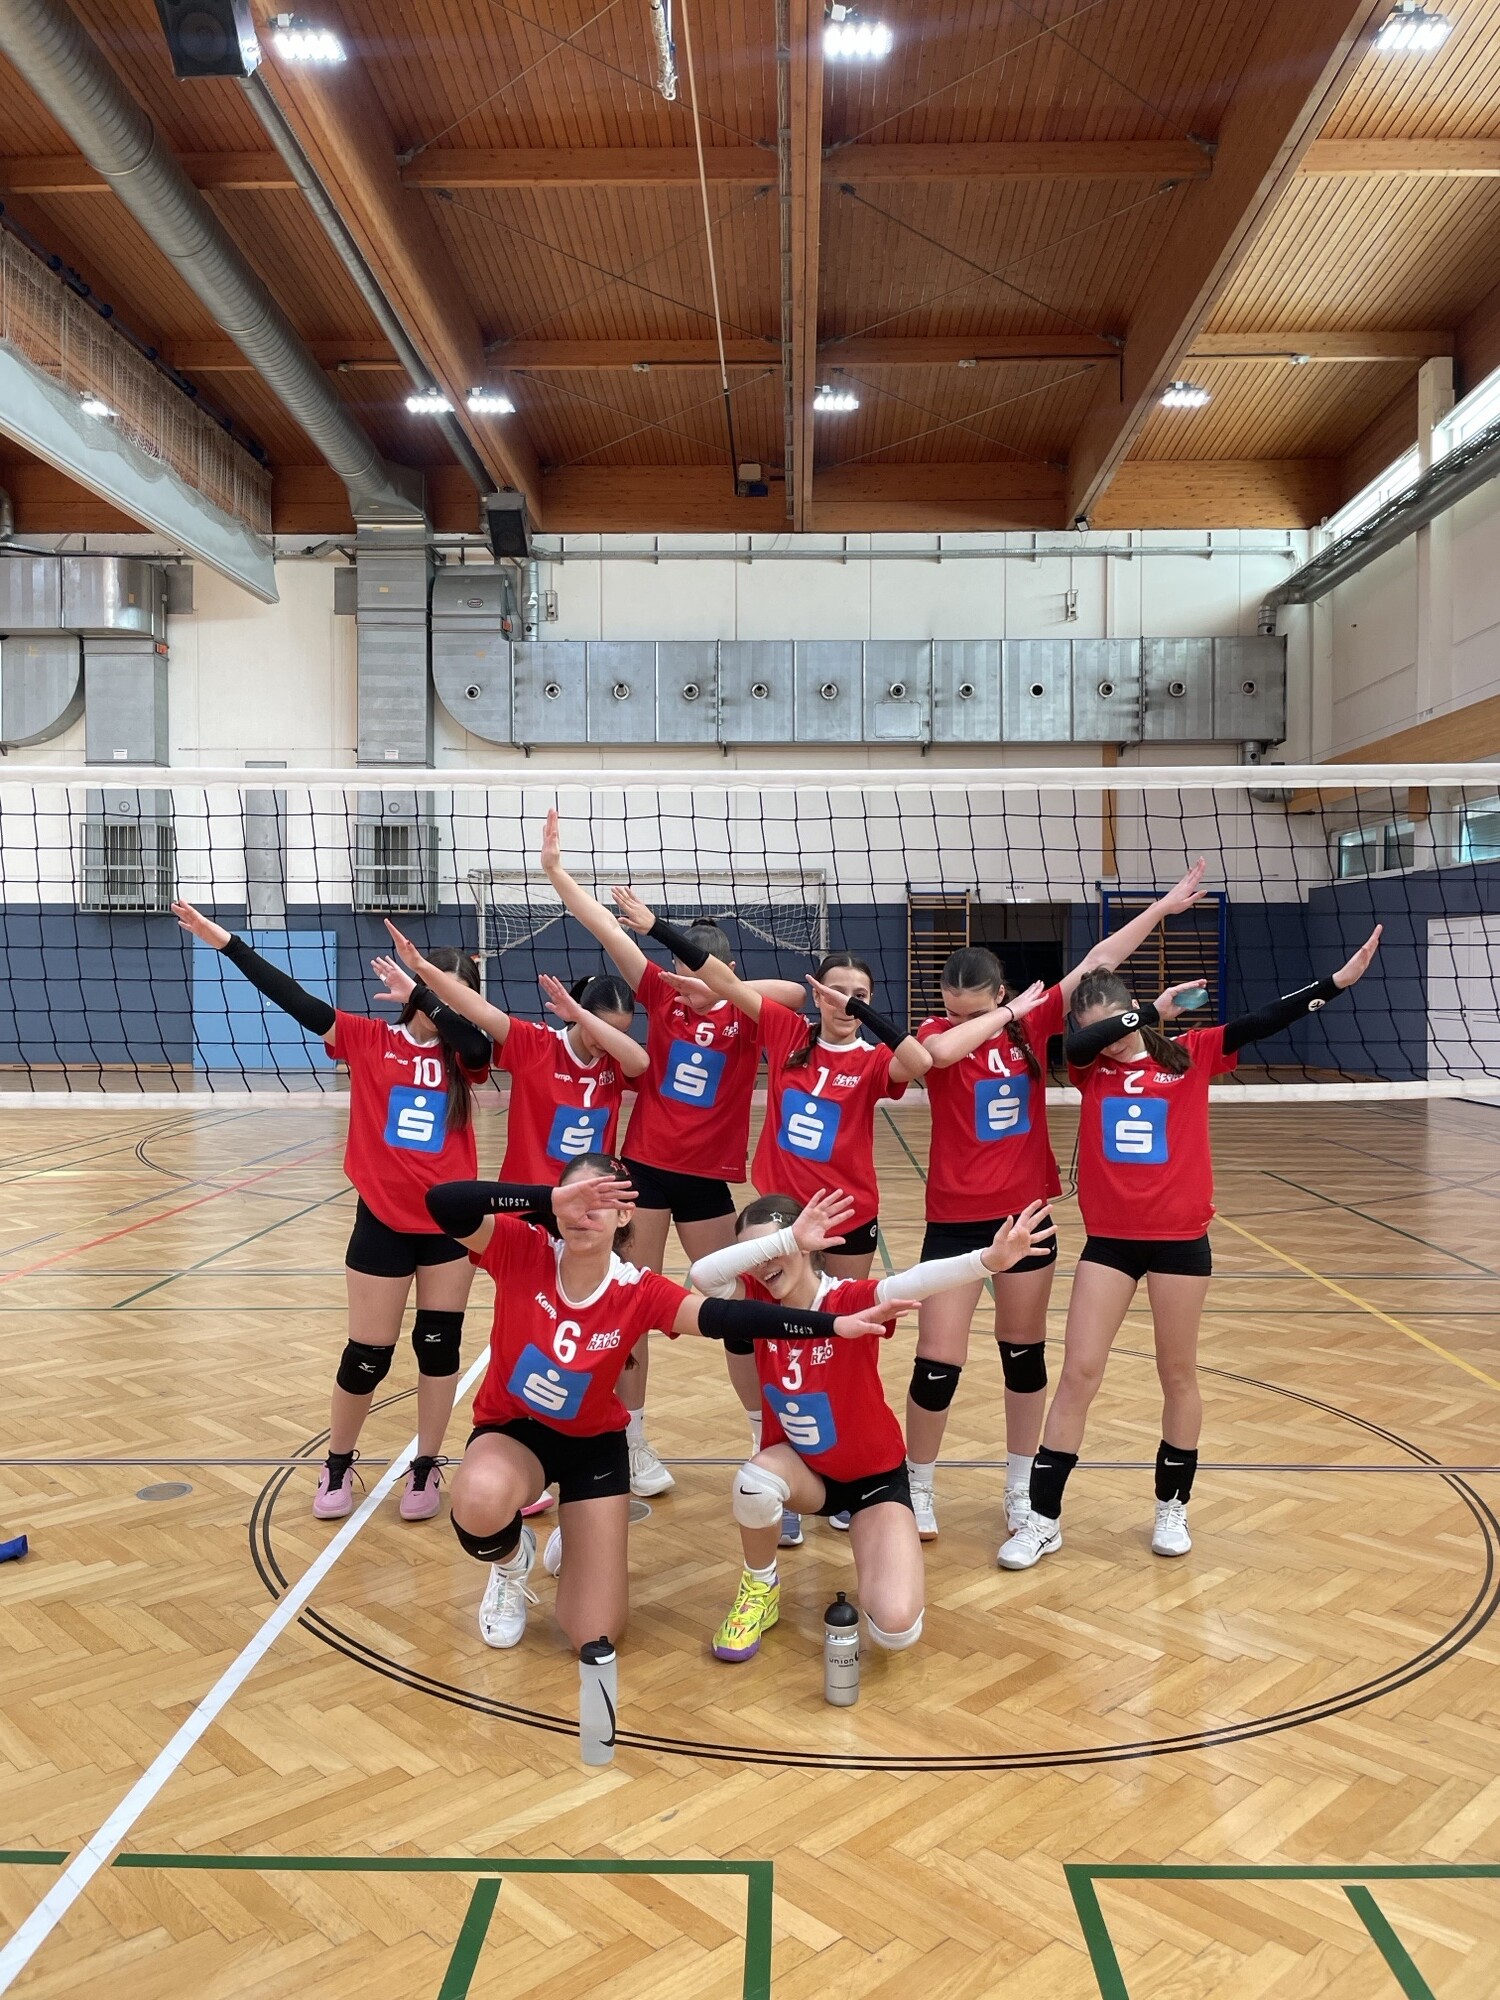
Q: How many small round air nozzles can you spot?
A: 12